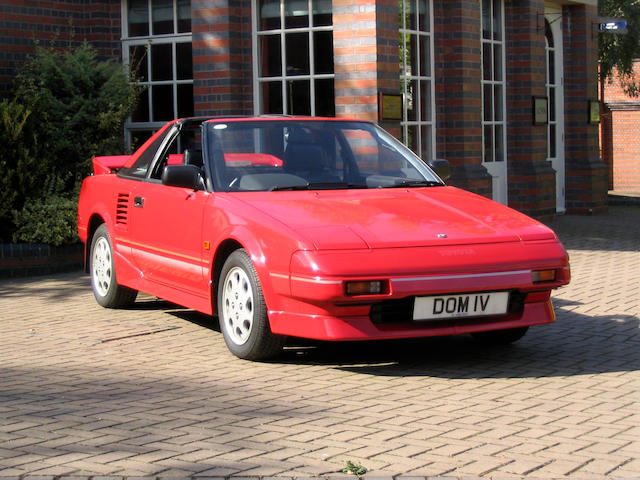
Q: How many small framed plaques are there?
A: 3